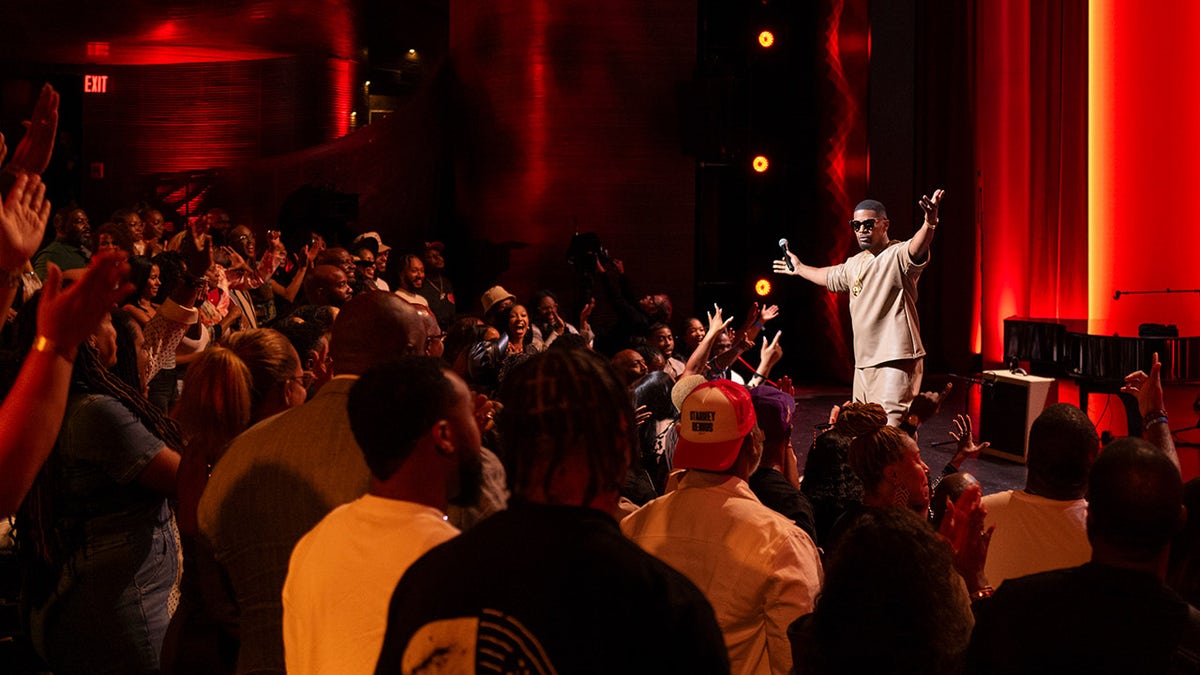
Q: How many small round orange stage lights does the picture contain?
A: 3